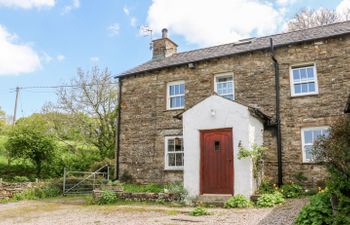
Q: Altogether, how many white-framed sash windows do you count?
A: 5